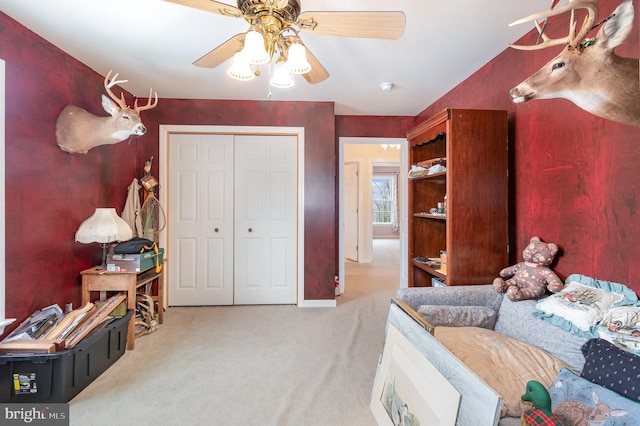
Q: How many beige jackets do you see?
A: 1